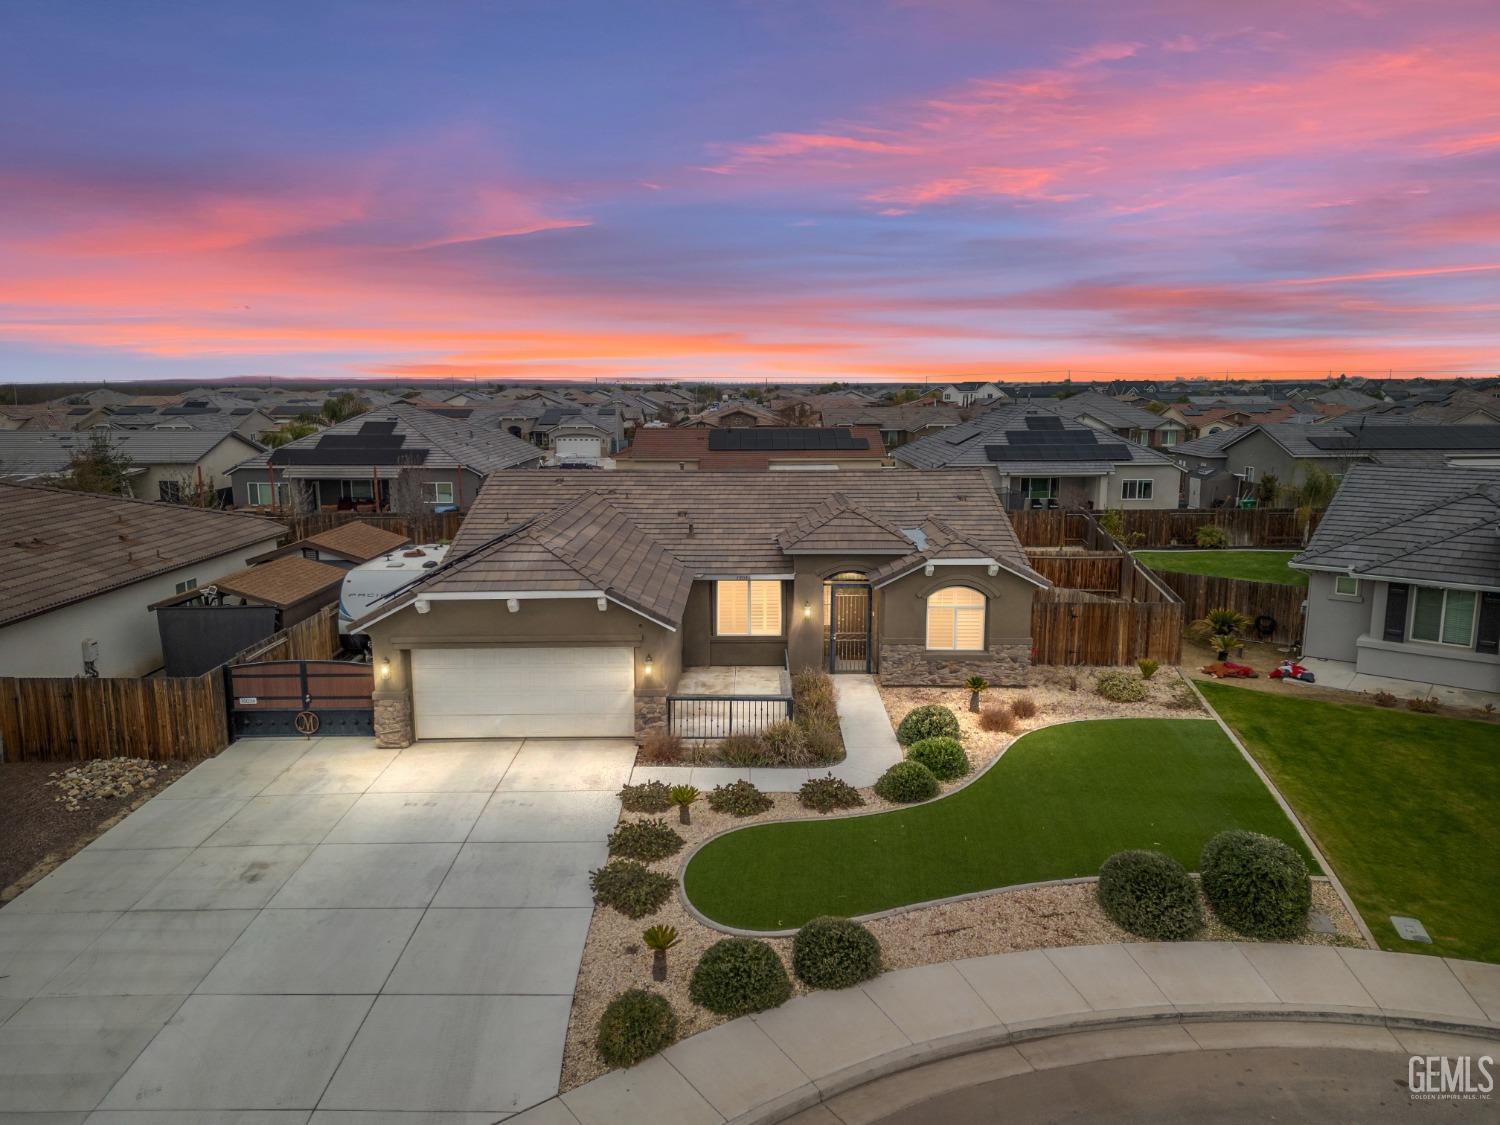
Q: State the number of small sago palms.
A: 4